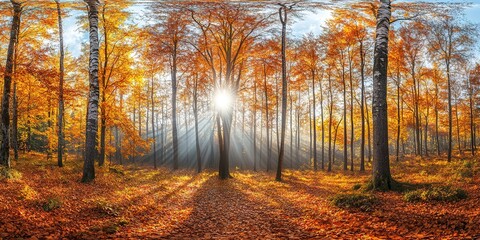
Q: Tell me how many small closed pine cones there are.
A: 0